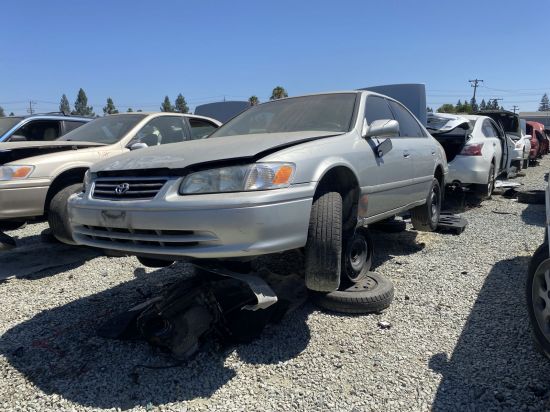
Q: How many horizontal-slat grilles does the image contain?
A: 2